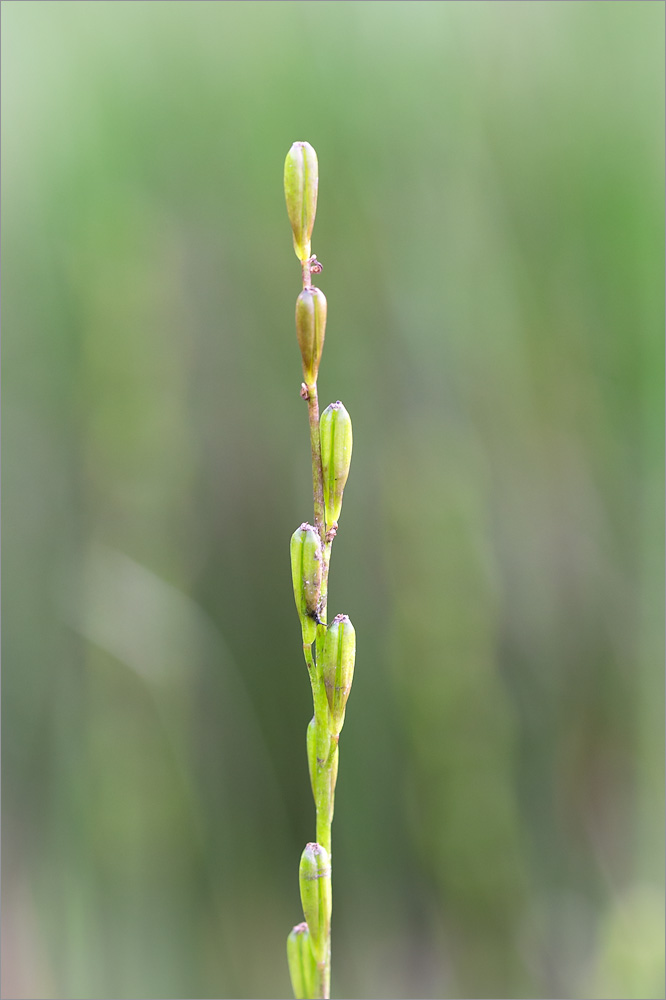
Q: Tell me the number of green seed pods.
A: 8